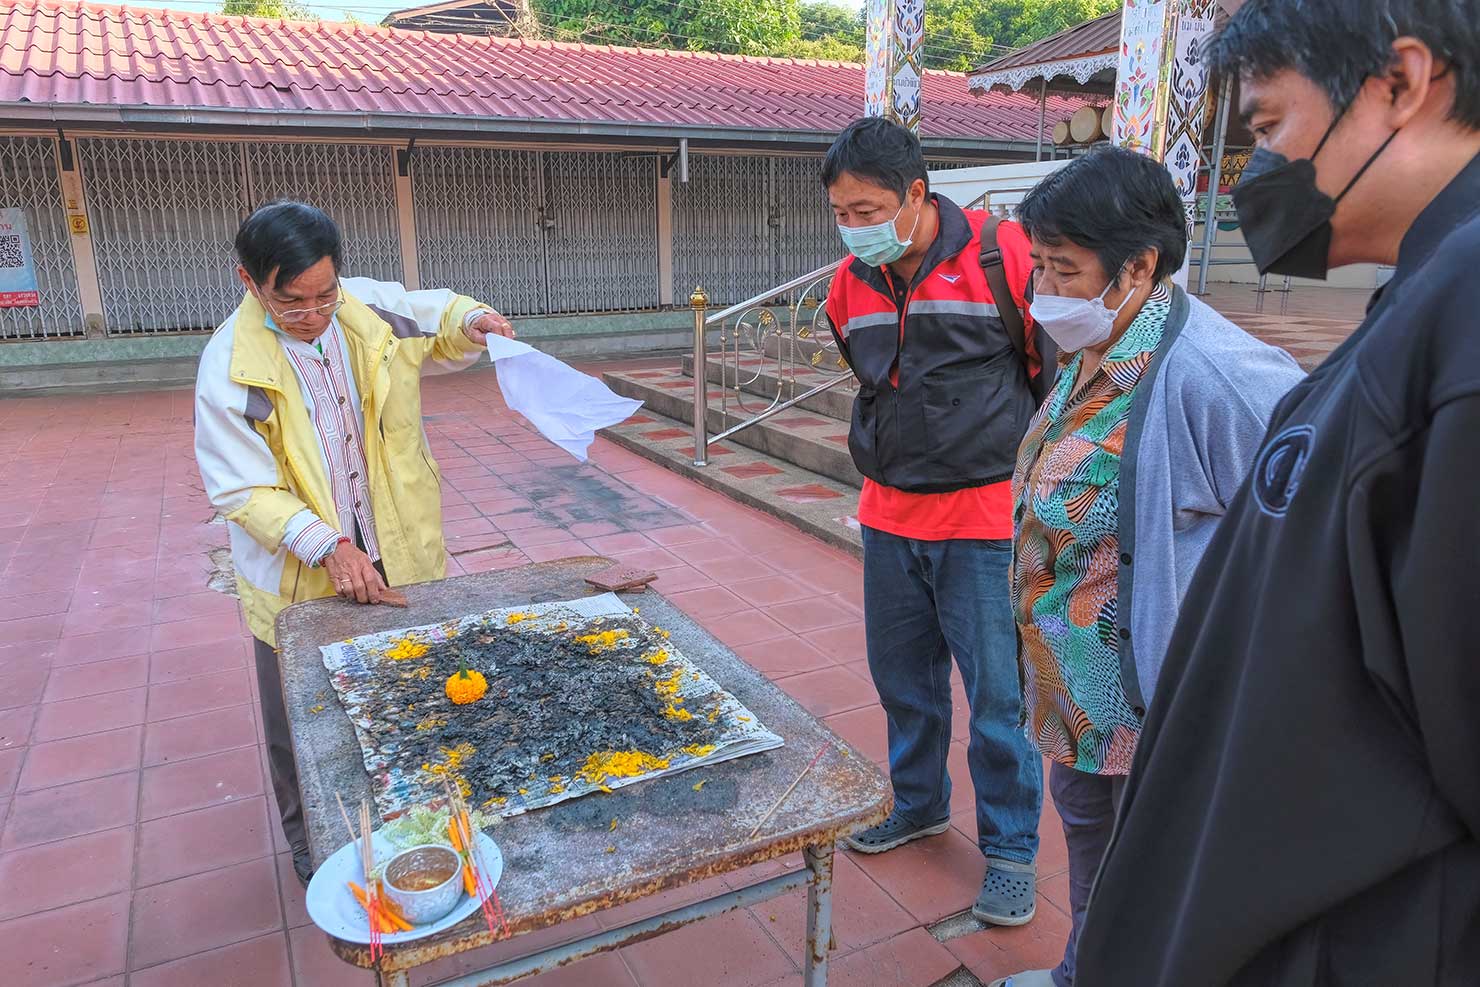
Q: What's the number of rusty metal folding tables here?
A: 1